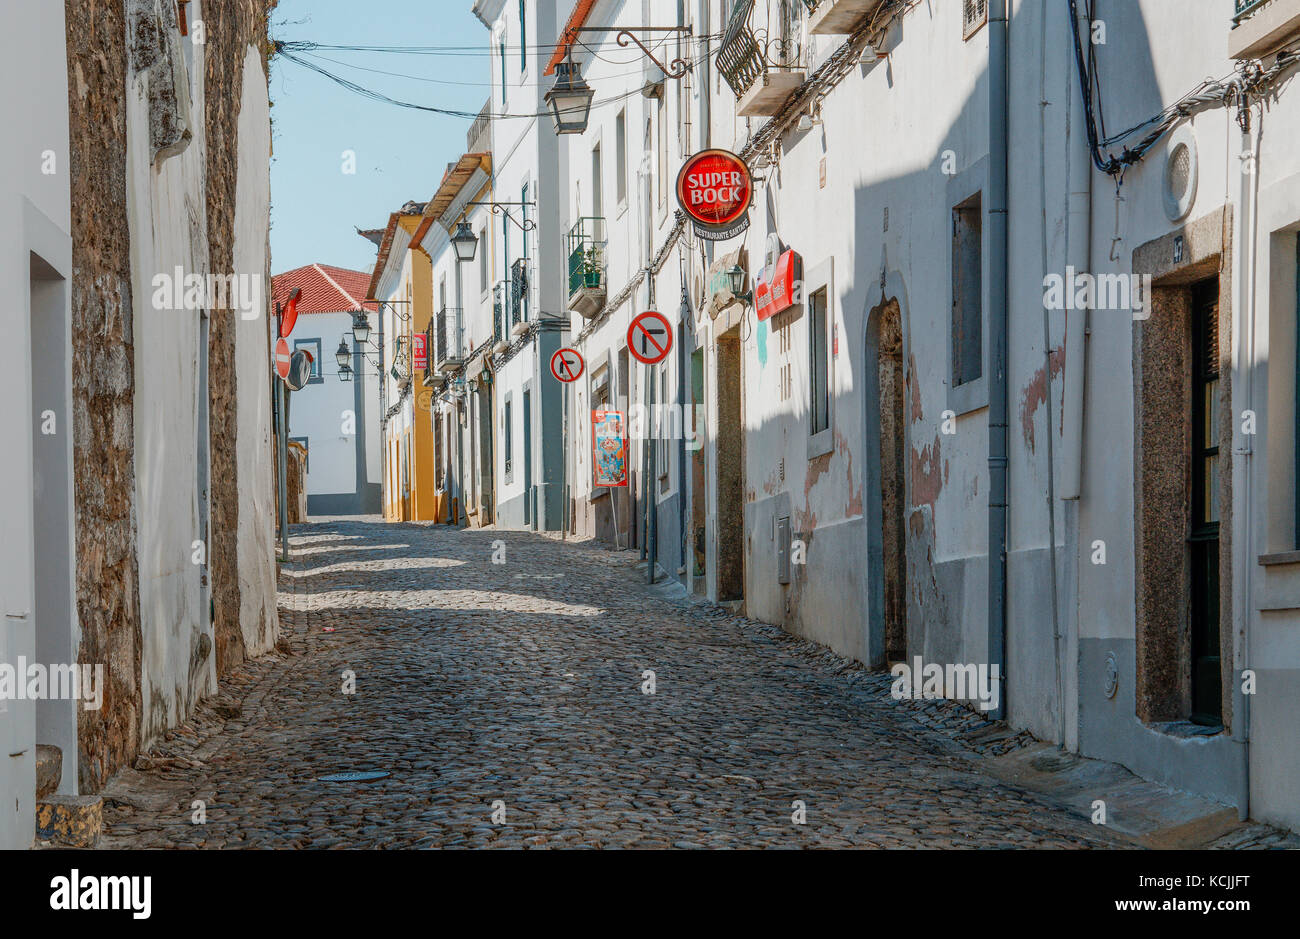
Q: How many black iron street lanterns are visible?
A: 5